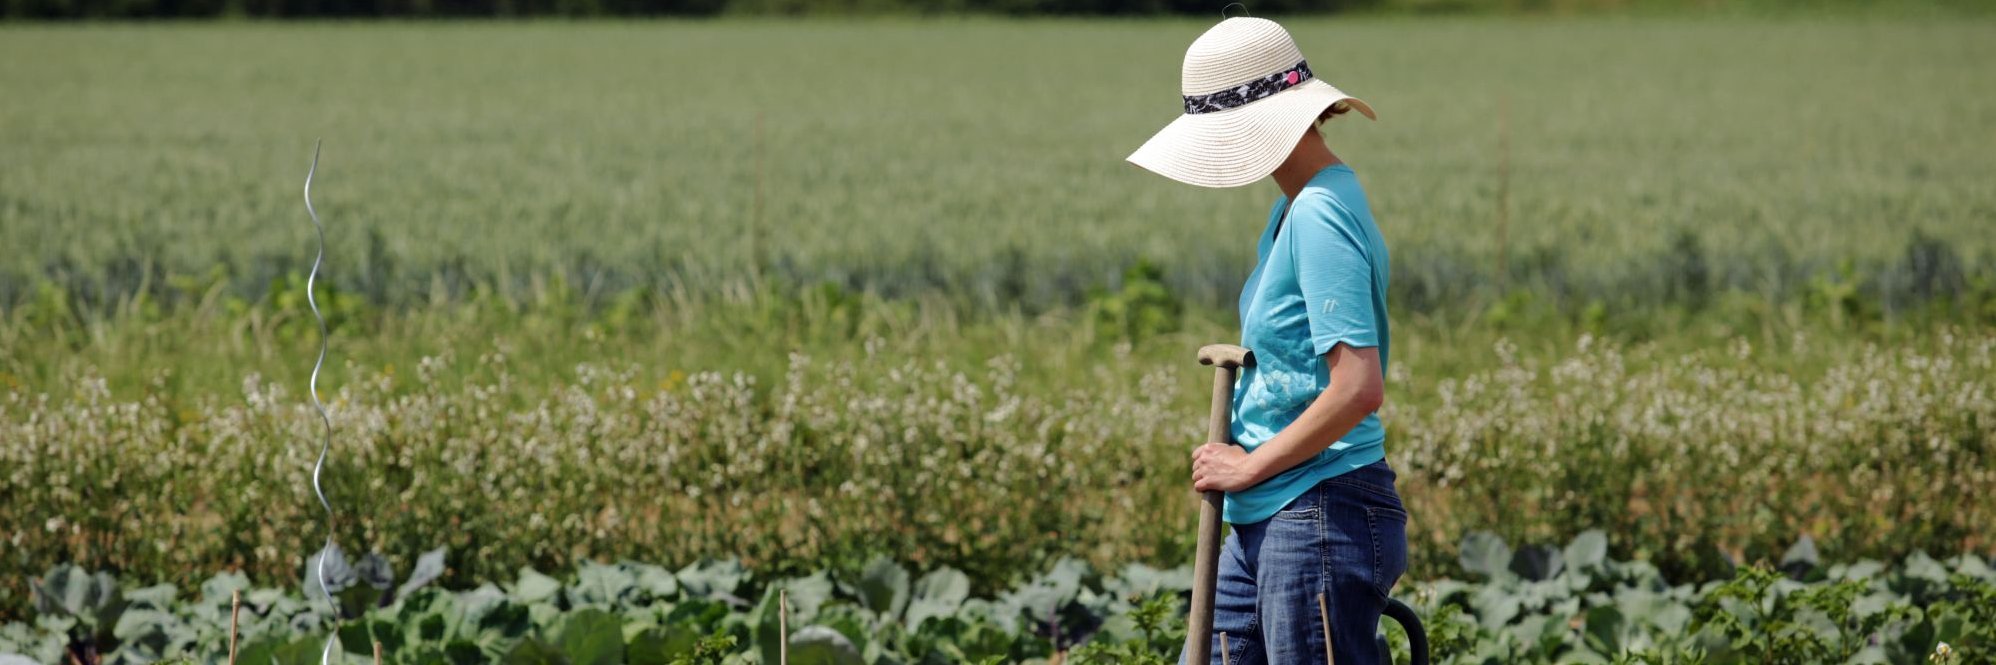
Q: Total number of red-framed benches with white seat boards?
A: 0